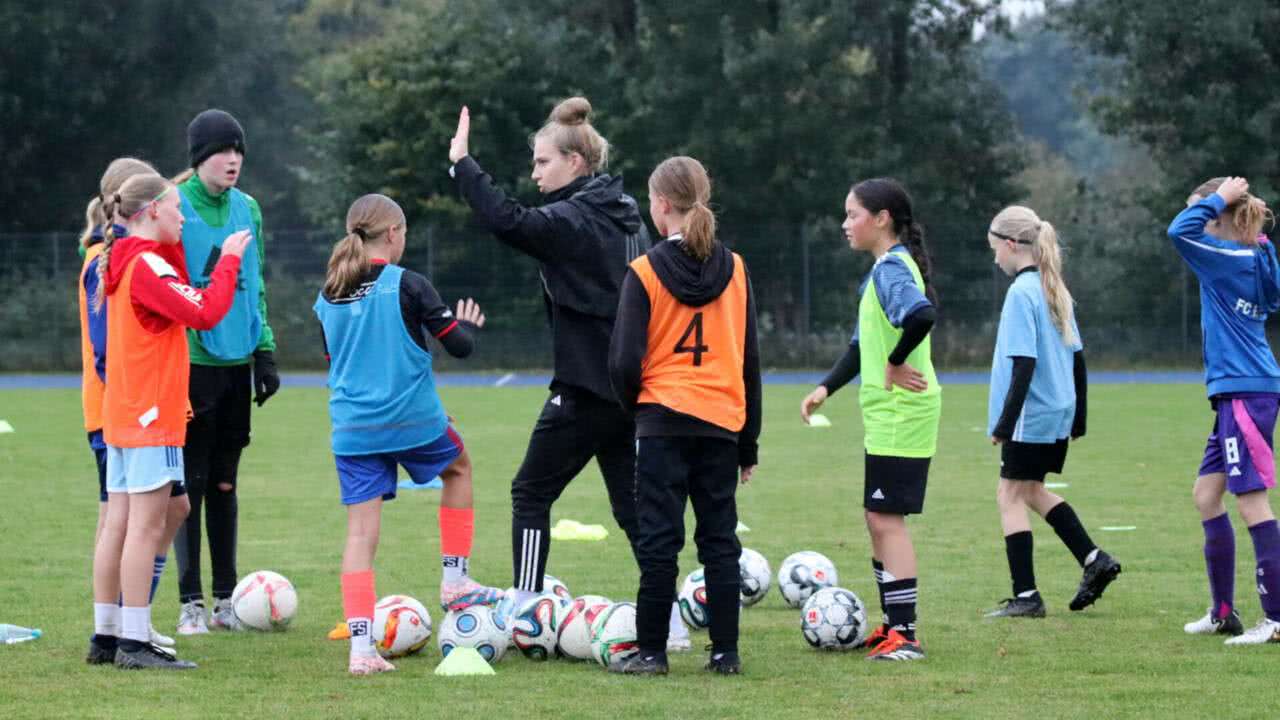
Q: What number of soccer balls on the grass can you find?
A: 11